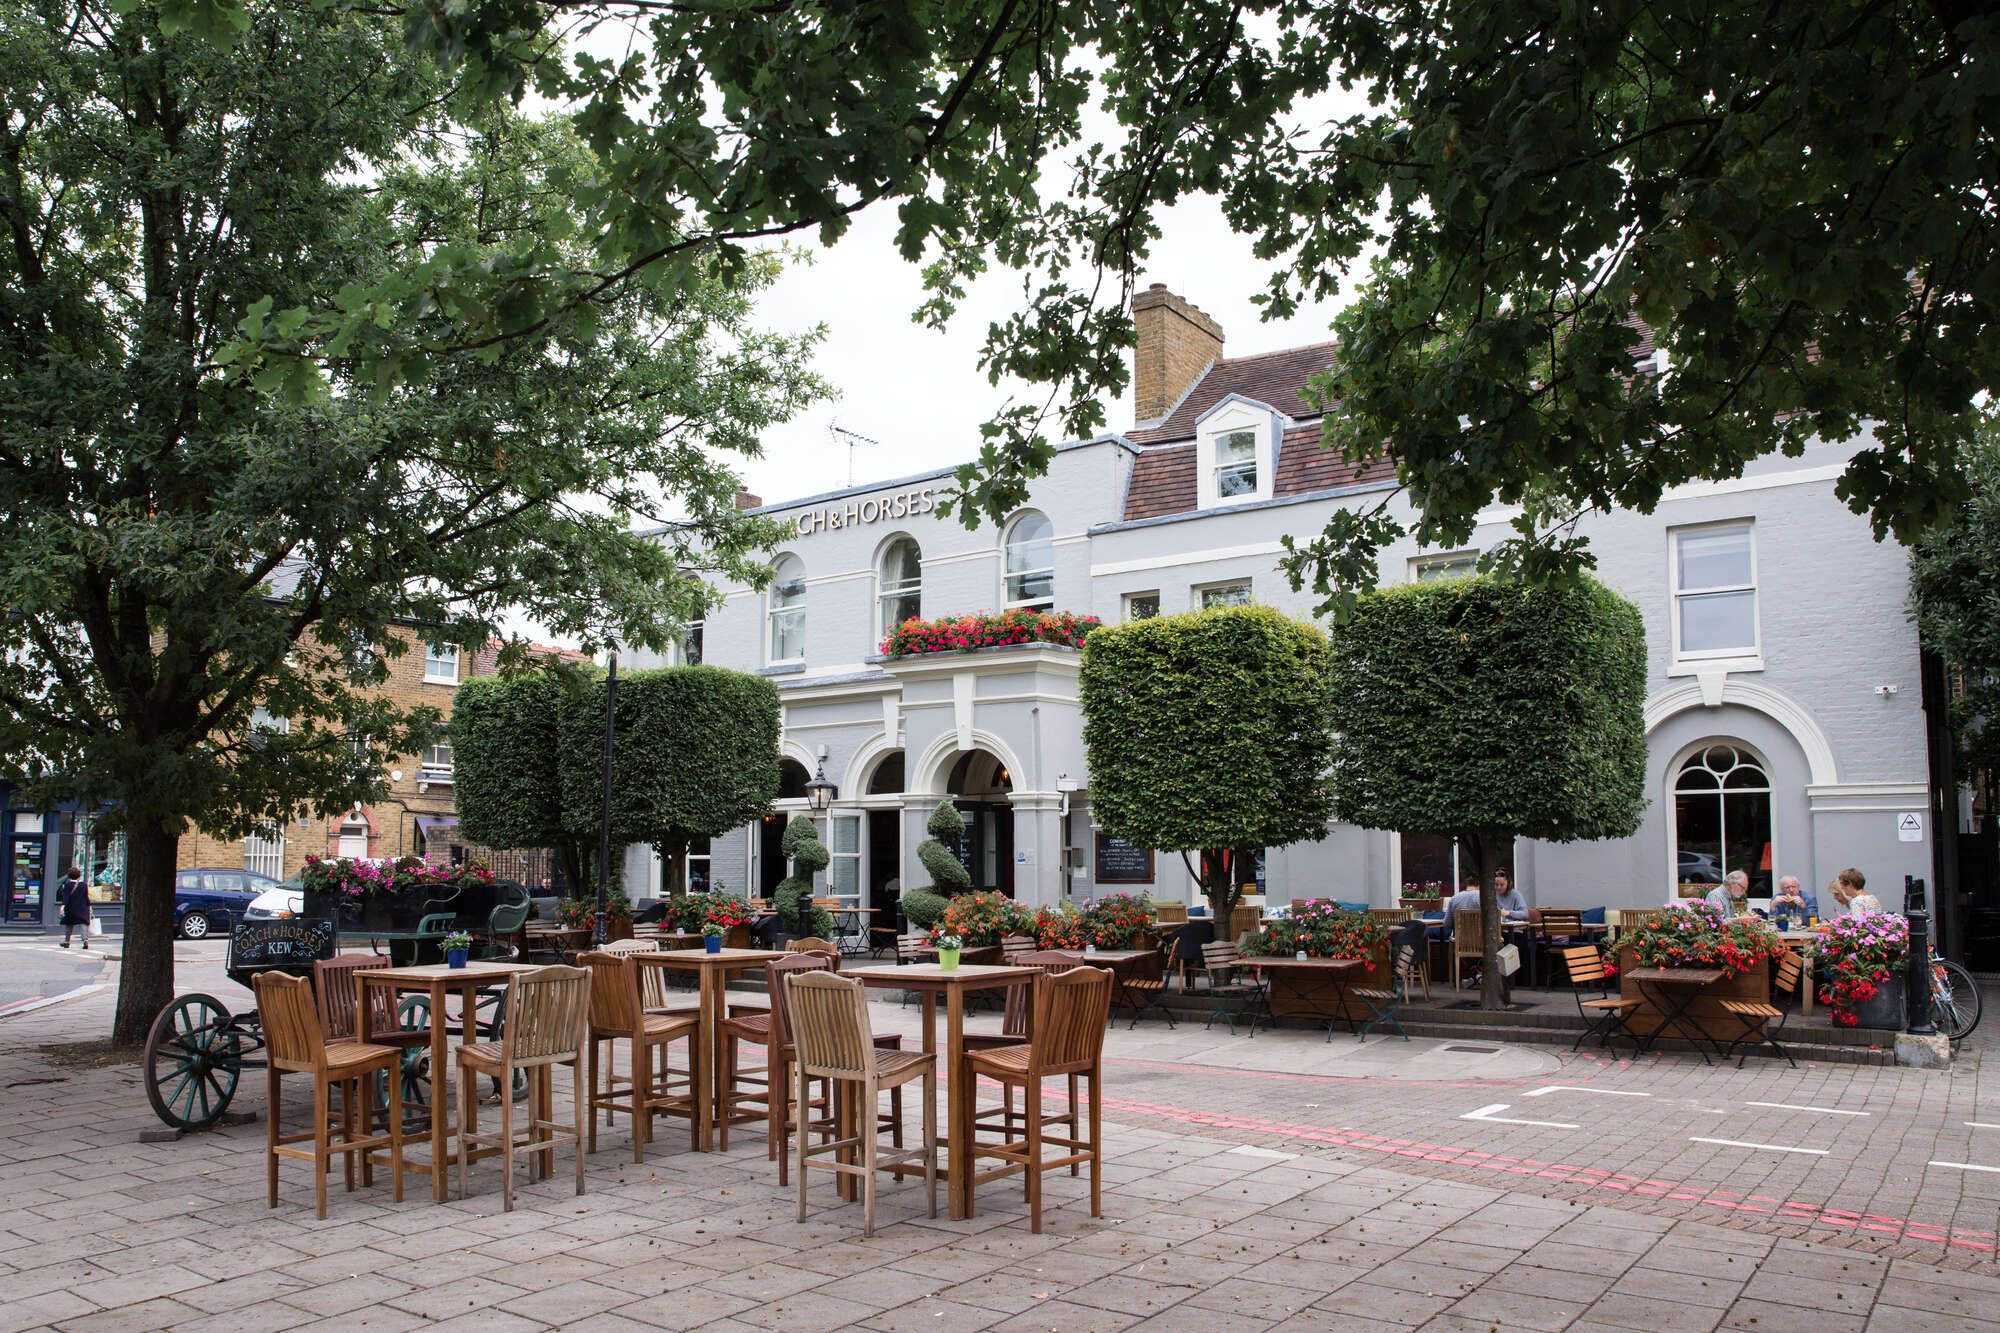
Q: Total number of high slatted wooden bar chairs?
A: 11